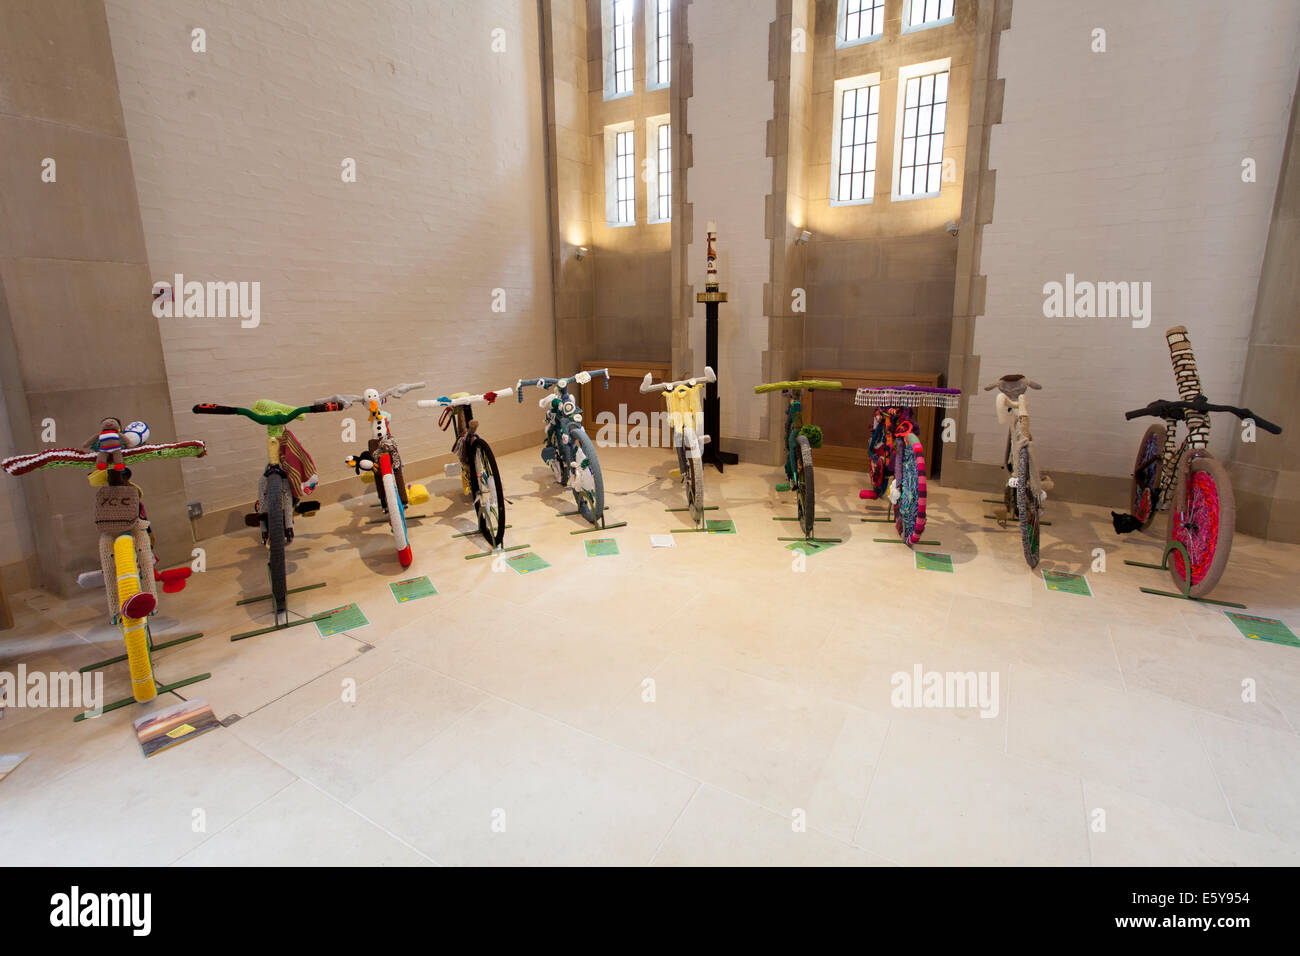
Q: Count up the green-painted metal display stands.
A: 10